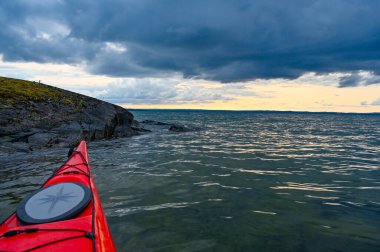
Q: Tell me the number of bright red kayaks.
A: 1